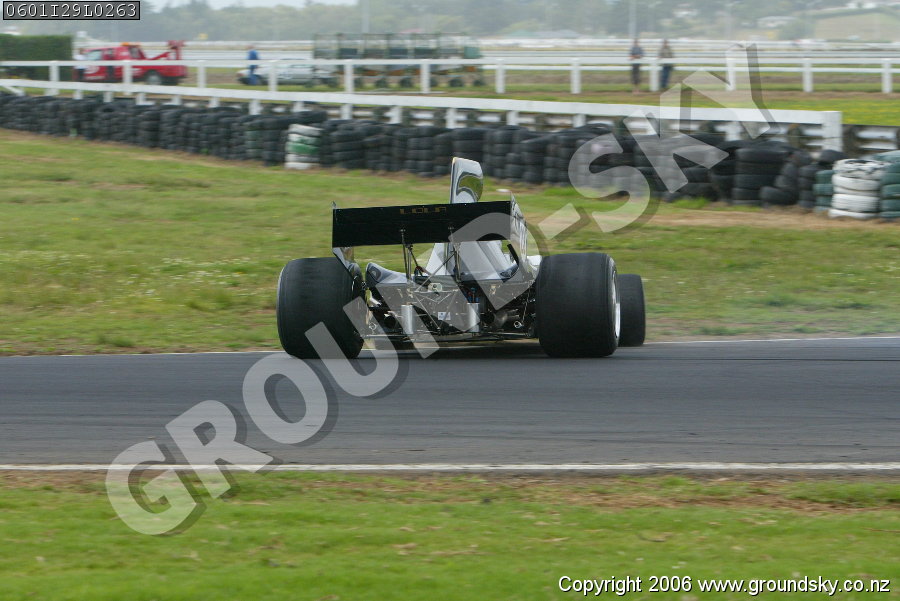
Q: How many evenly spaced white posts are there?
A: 12